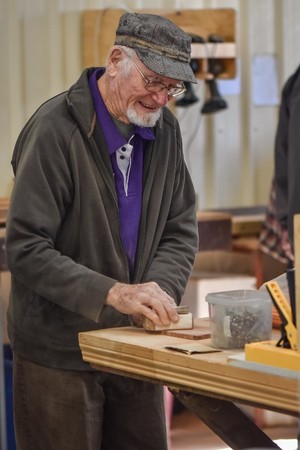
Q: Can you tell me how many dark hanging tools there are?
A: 2